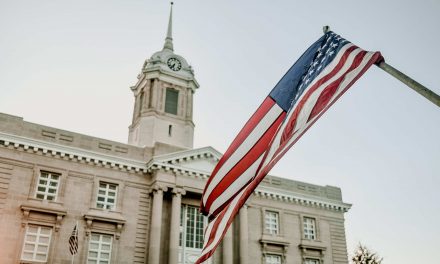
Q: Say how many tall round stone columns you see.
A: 4